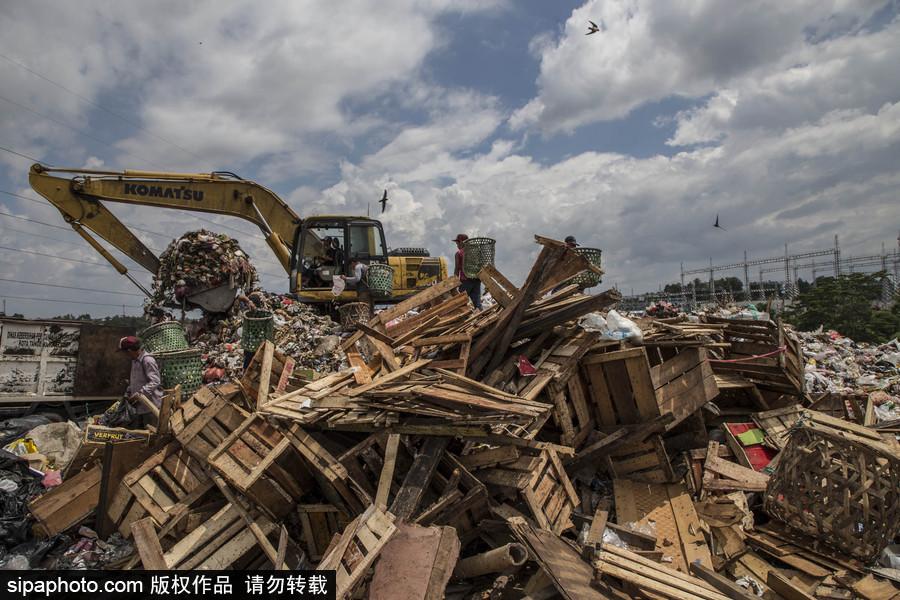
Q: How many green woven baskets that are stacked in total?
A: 2